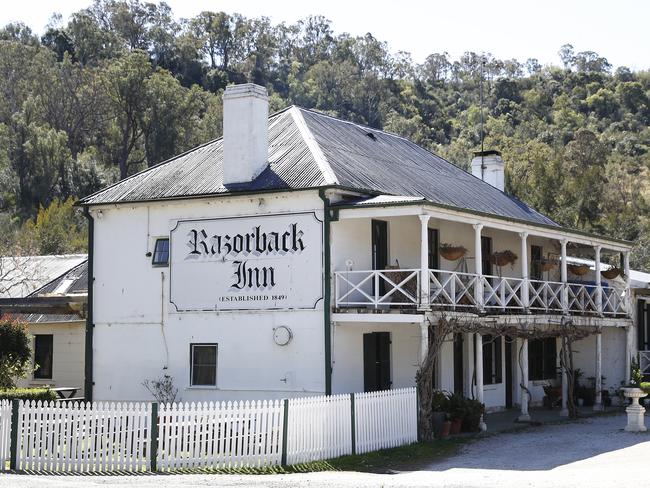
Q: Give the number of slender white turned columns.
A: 12